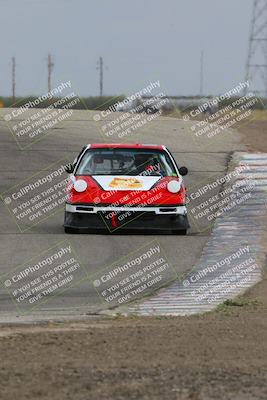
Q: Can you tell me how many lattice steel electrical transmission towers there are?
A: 1